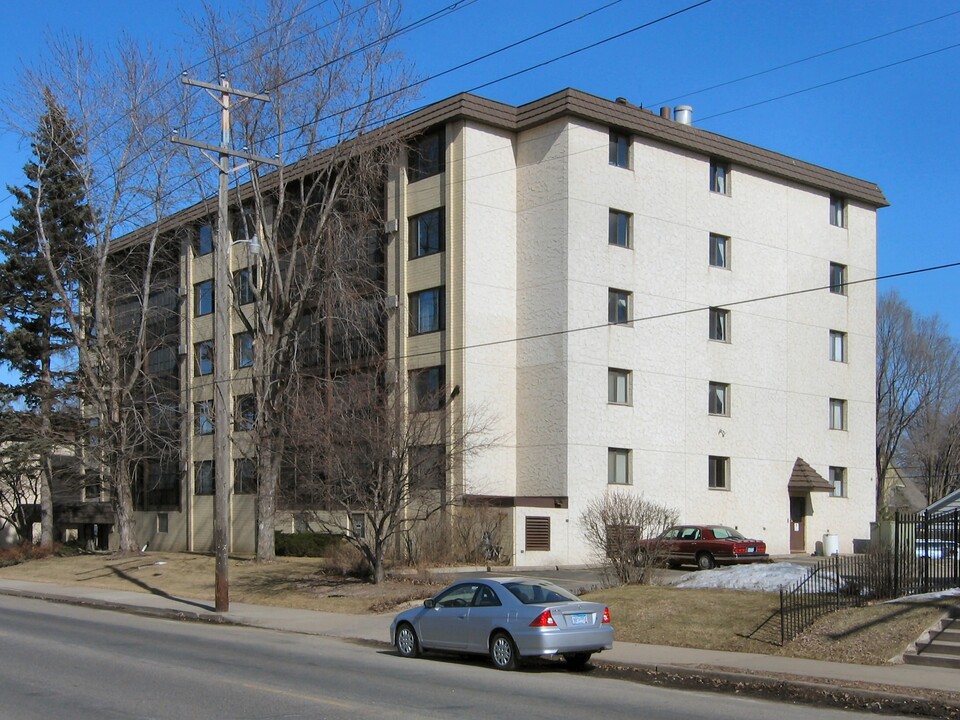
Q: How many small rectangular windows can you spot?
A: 15